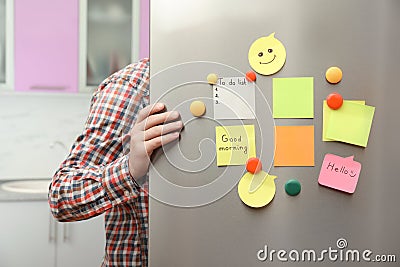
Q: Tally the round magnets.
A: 7